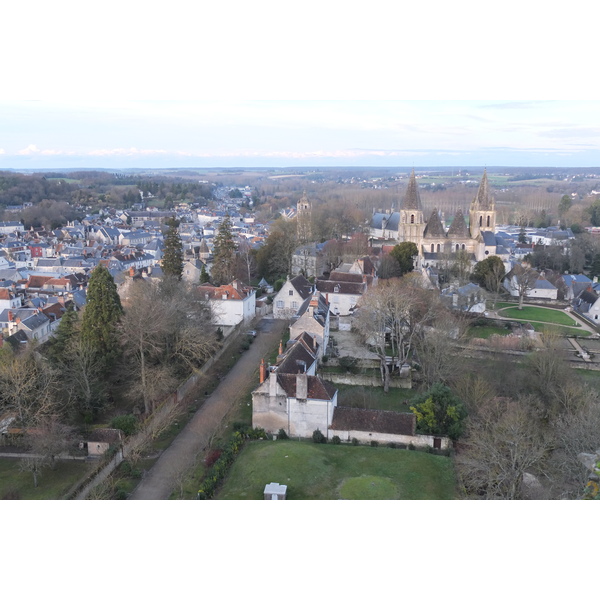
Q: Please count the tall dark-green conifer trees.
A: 3